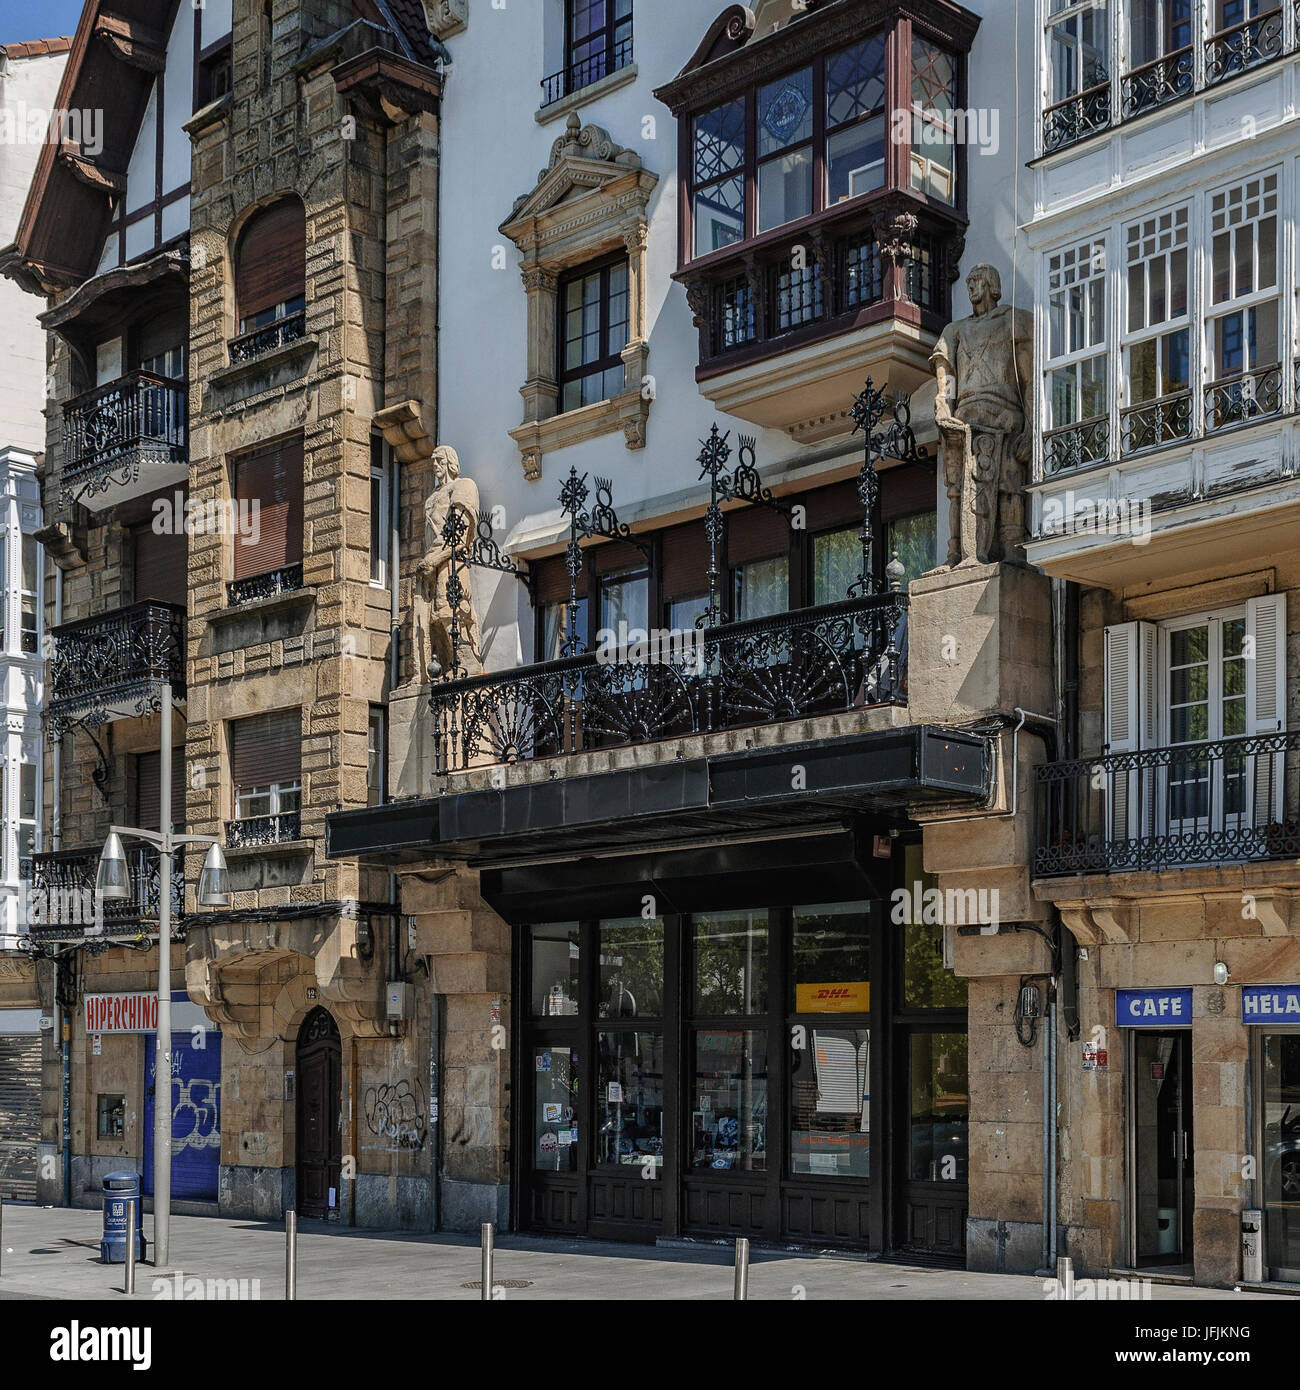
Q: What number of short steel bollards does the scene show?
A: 5